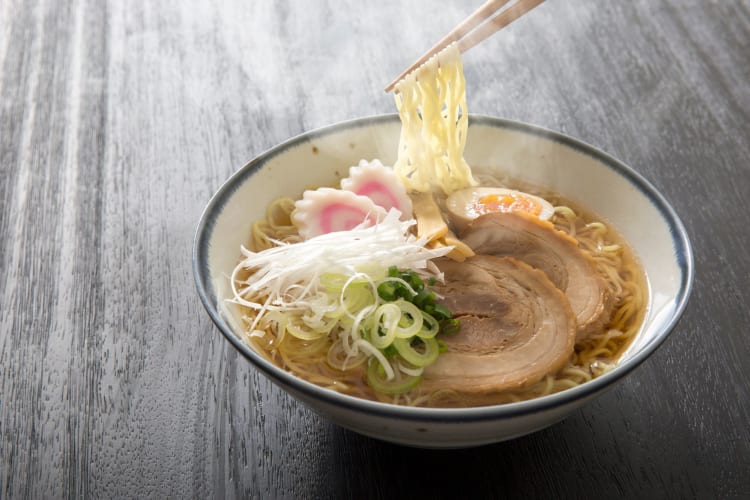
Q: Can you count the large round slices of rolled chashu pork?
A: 2